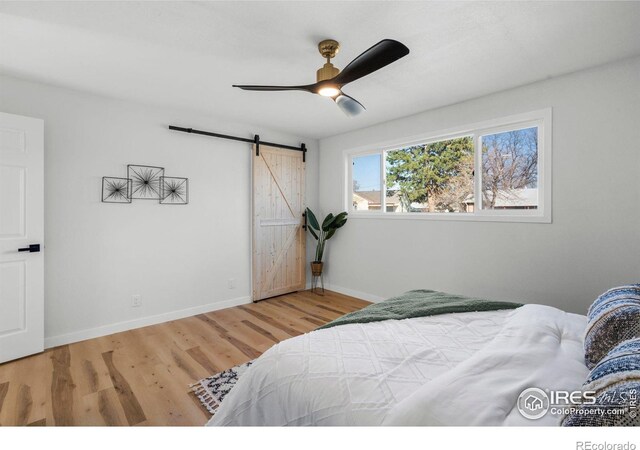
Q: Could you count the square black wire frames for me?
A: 3